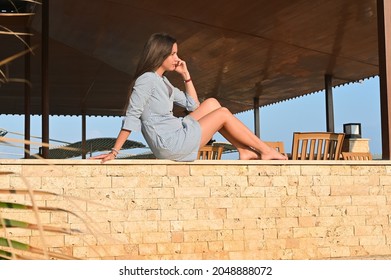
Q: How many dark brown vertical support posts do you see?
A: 6